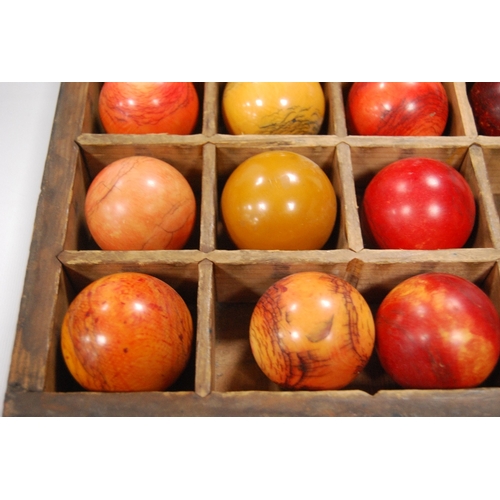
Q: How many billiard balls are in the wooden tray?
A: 10